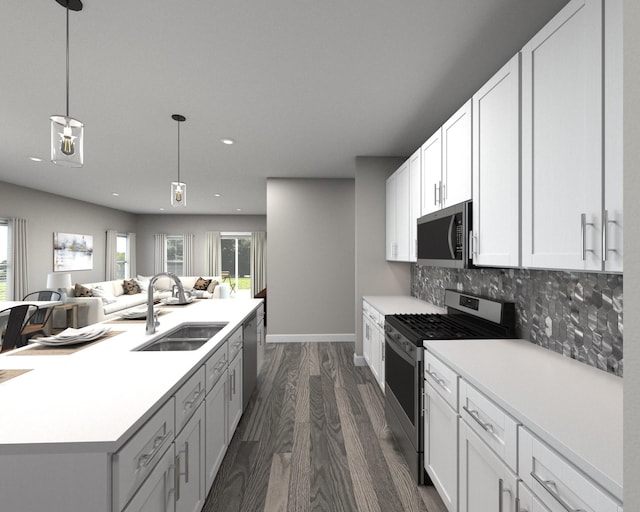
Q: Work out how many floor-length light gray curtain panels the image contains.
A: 7